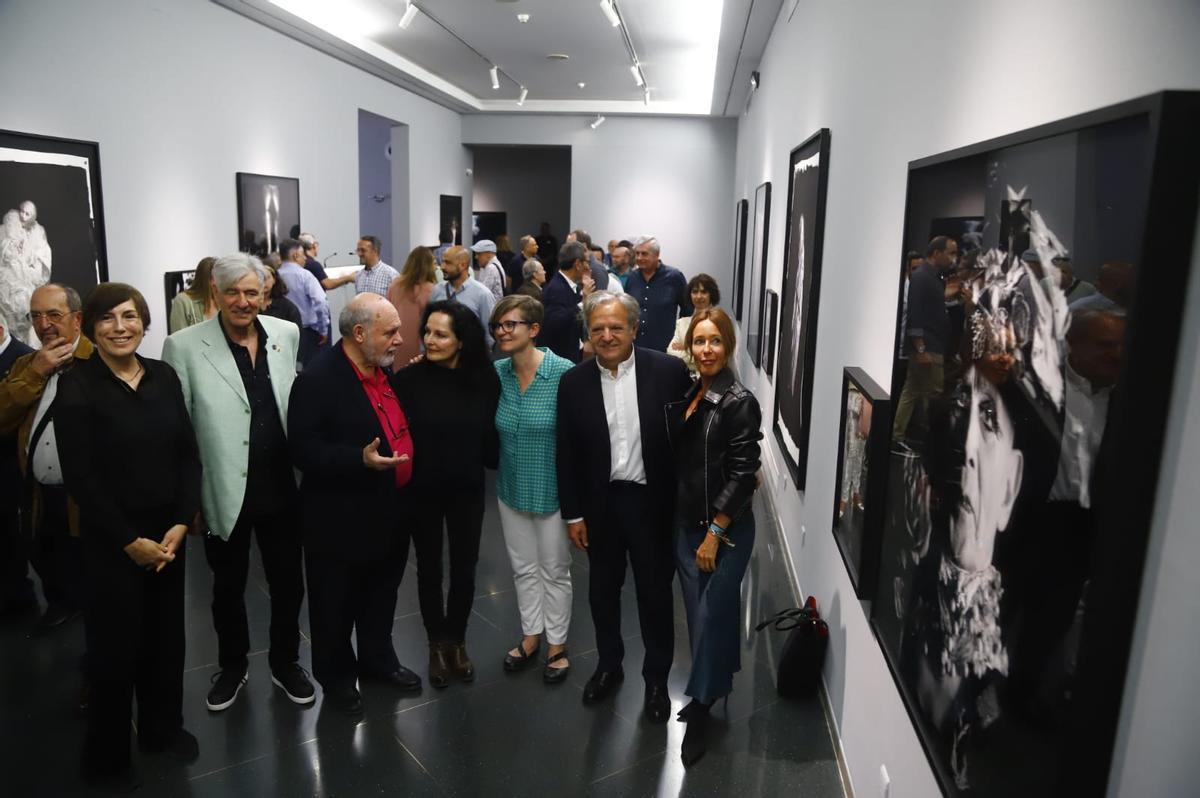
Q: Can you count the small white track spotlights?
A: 7